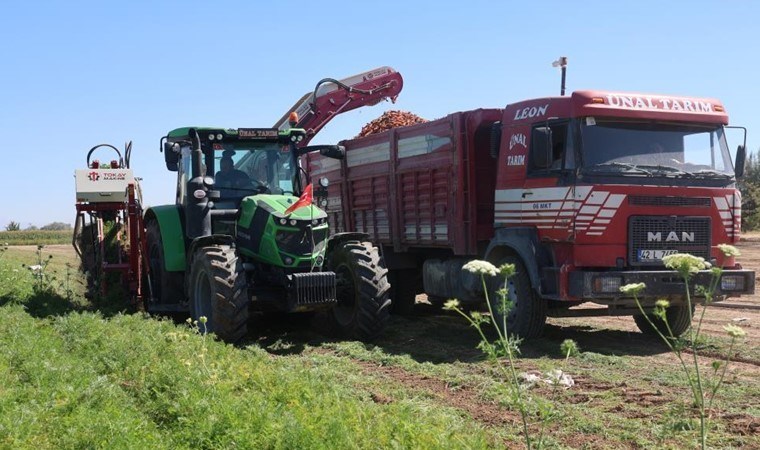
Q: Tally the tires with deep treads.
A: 2